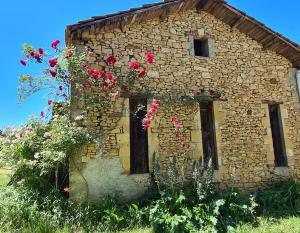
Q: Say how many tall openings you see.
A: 3